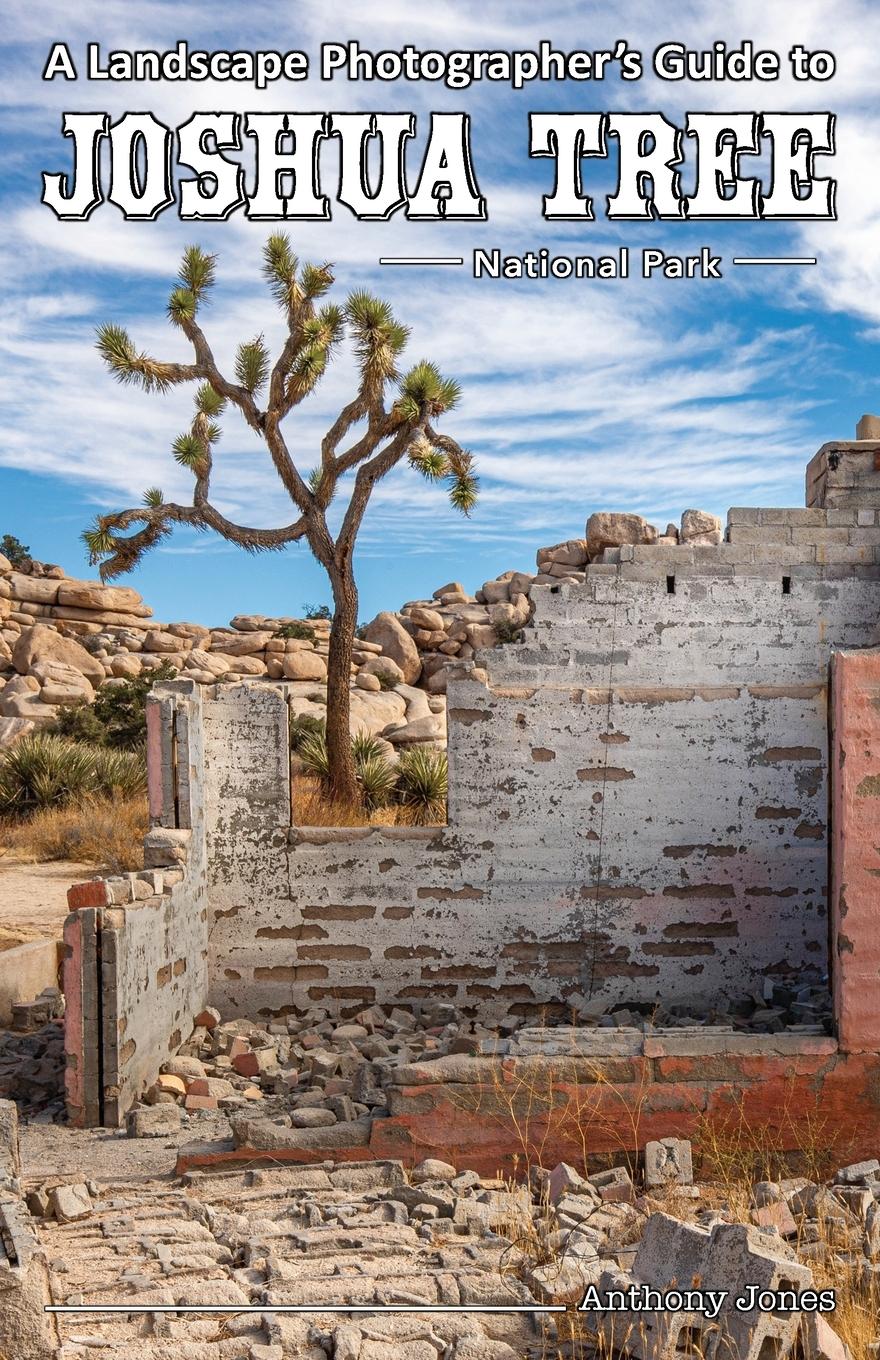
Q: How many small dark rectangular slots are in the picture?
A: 2